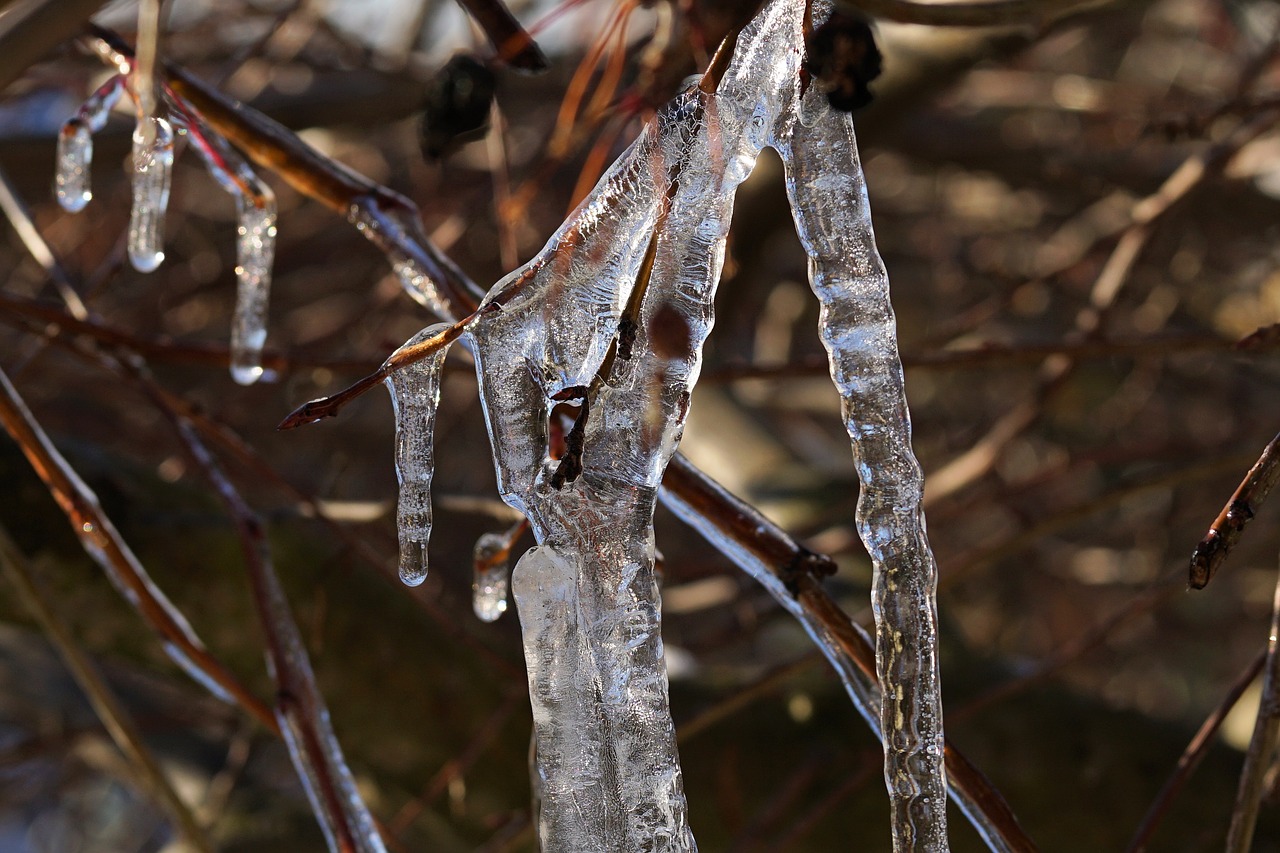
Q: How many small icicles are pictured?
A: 5